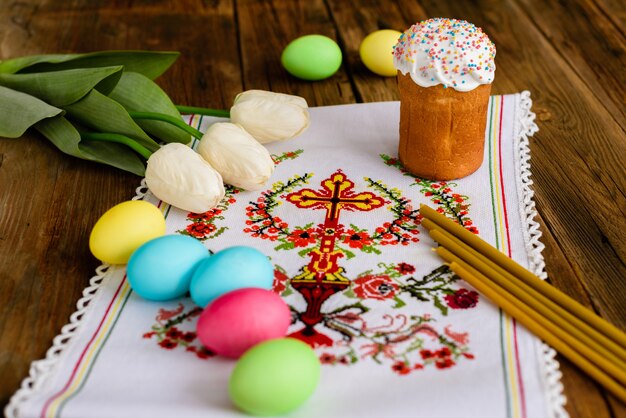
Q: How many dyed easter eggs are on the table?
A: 7